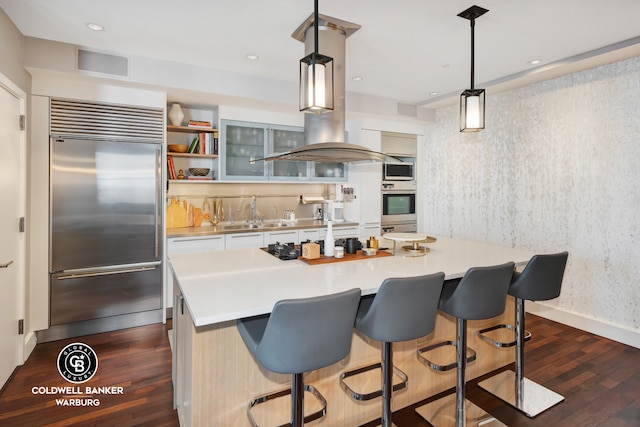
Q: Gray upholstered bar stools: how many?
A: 4